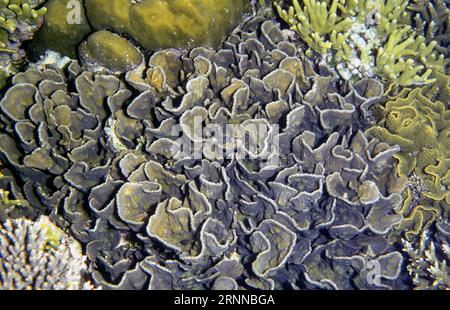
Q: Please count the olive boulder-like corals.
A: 3